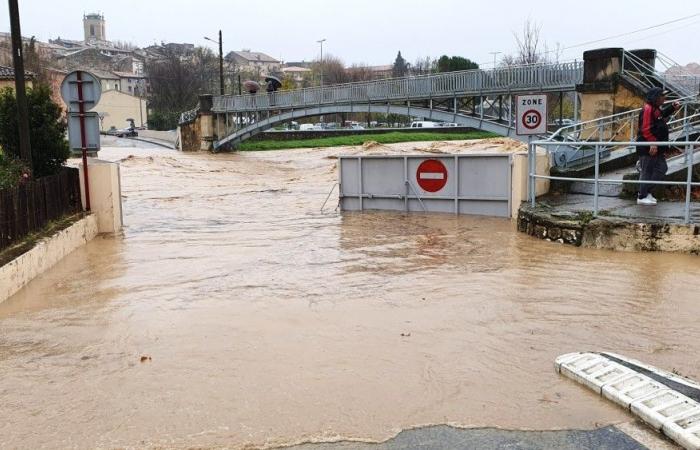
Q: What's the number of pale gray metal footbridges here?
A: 1